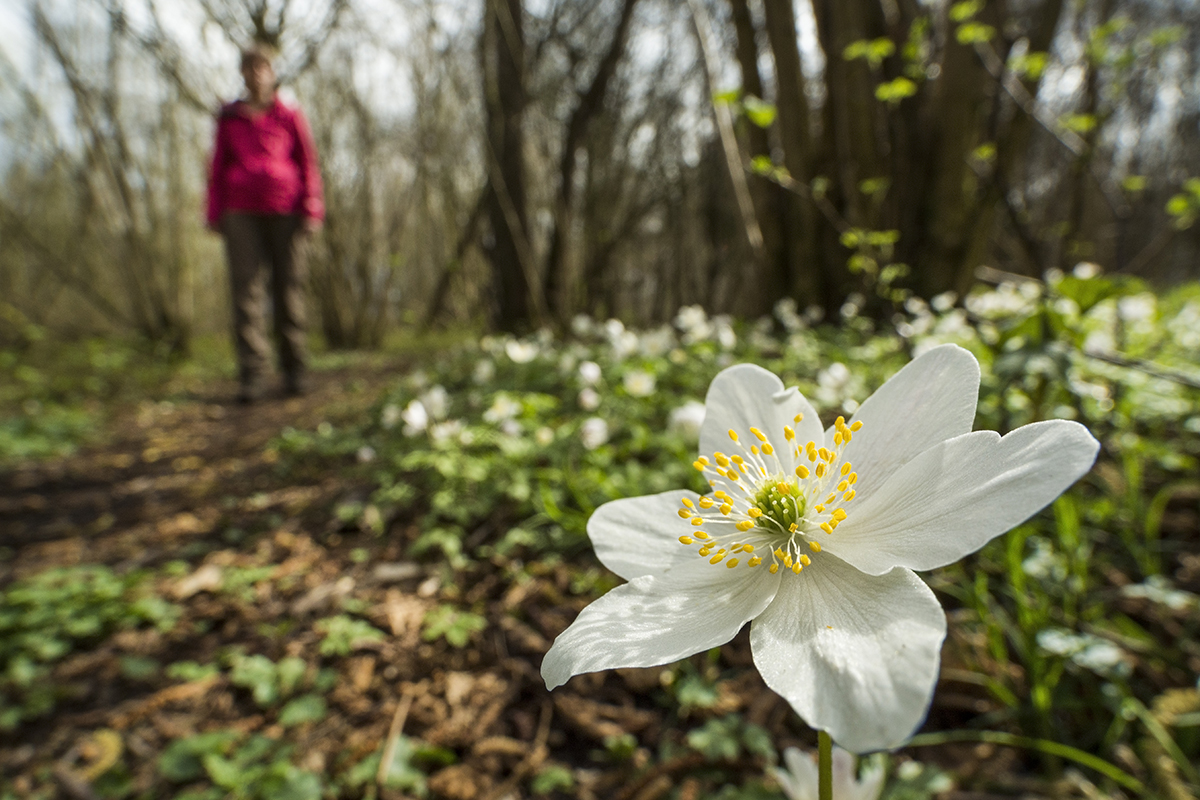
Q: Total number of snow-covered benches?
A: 0